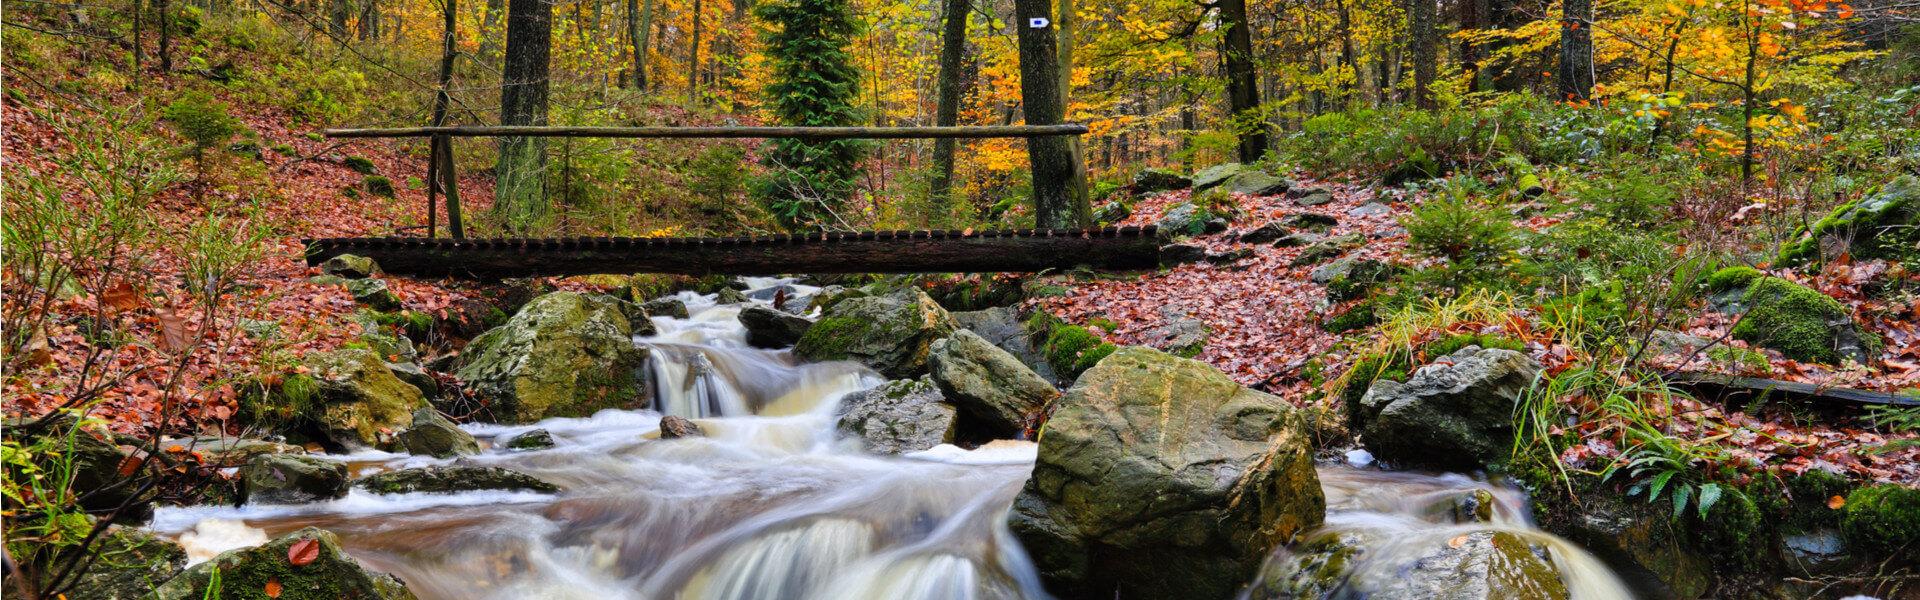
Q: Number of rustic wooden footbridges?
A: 1